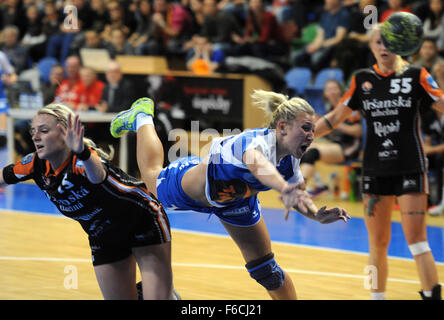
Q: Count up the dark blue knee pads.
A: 1